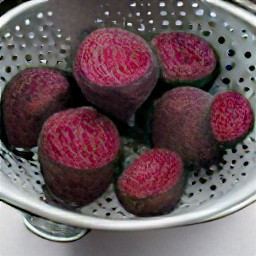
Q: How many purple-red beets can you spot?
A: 7